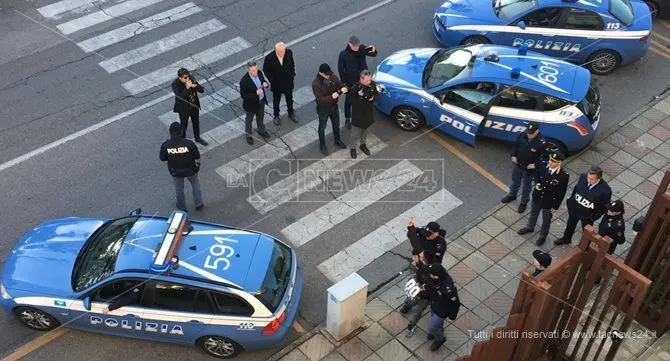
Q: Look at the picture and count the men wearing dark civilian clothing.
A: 6